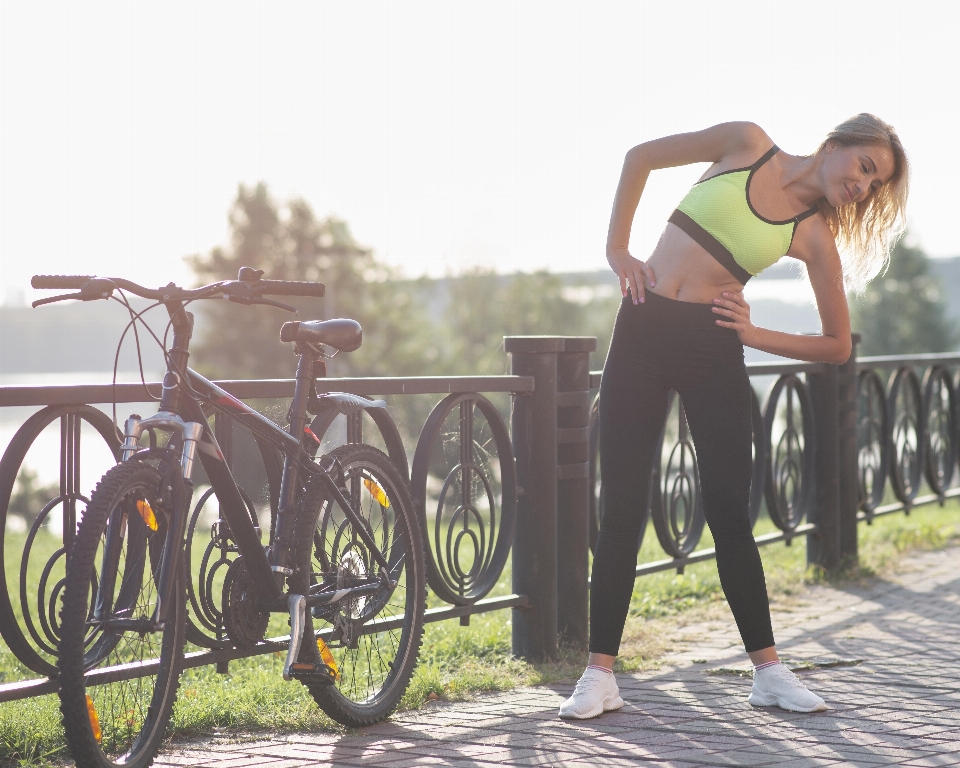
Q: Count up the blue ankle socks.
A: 0